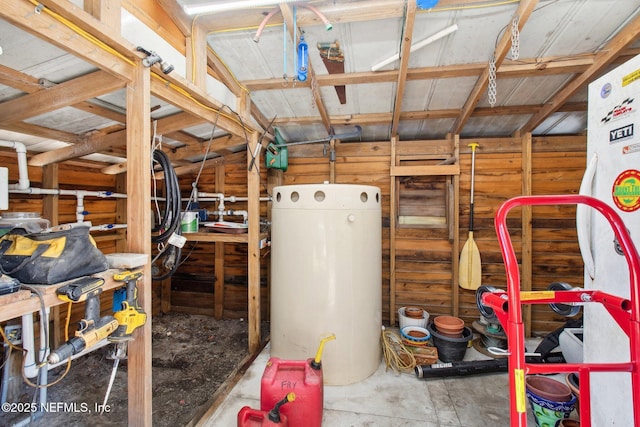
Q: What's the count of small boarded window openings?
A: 1